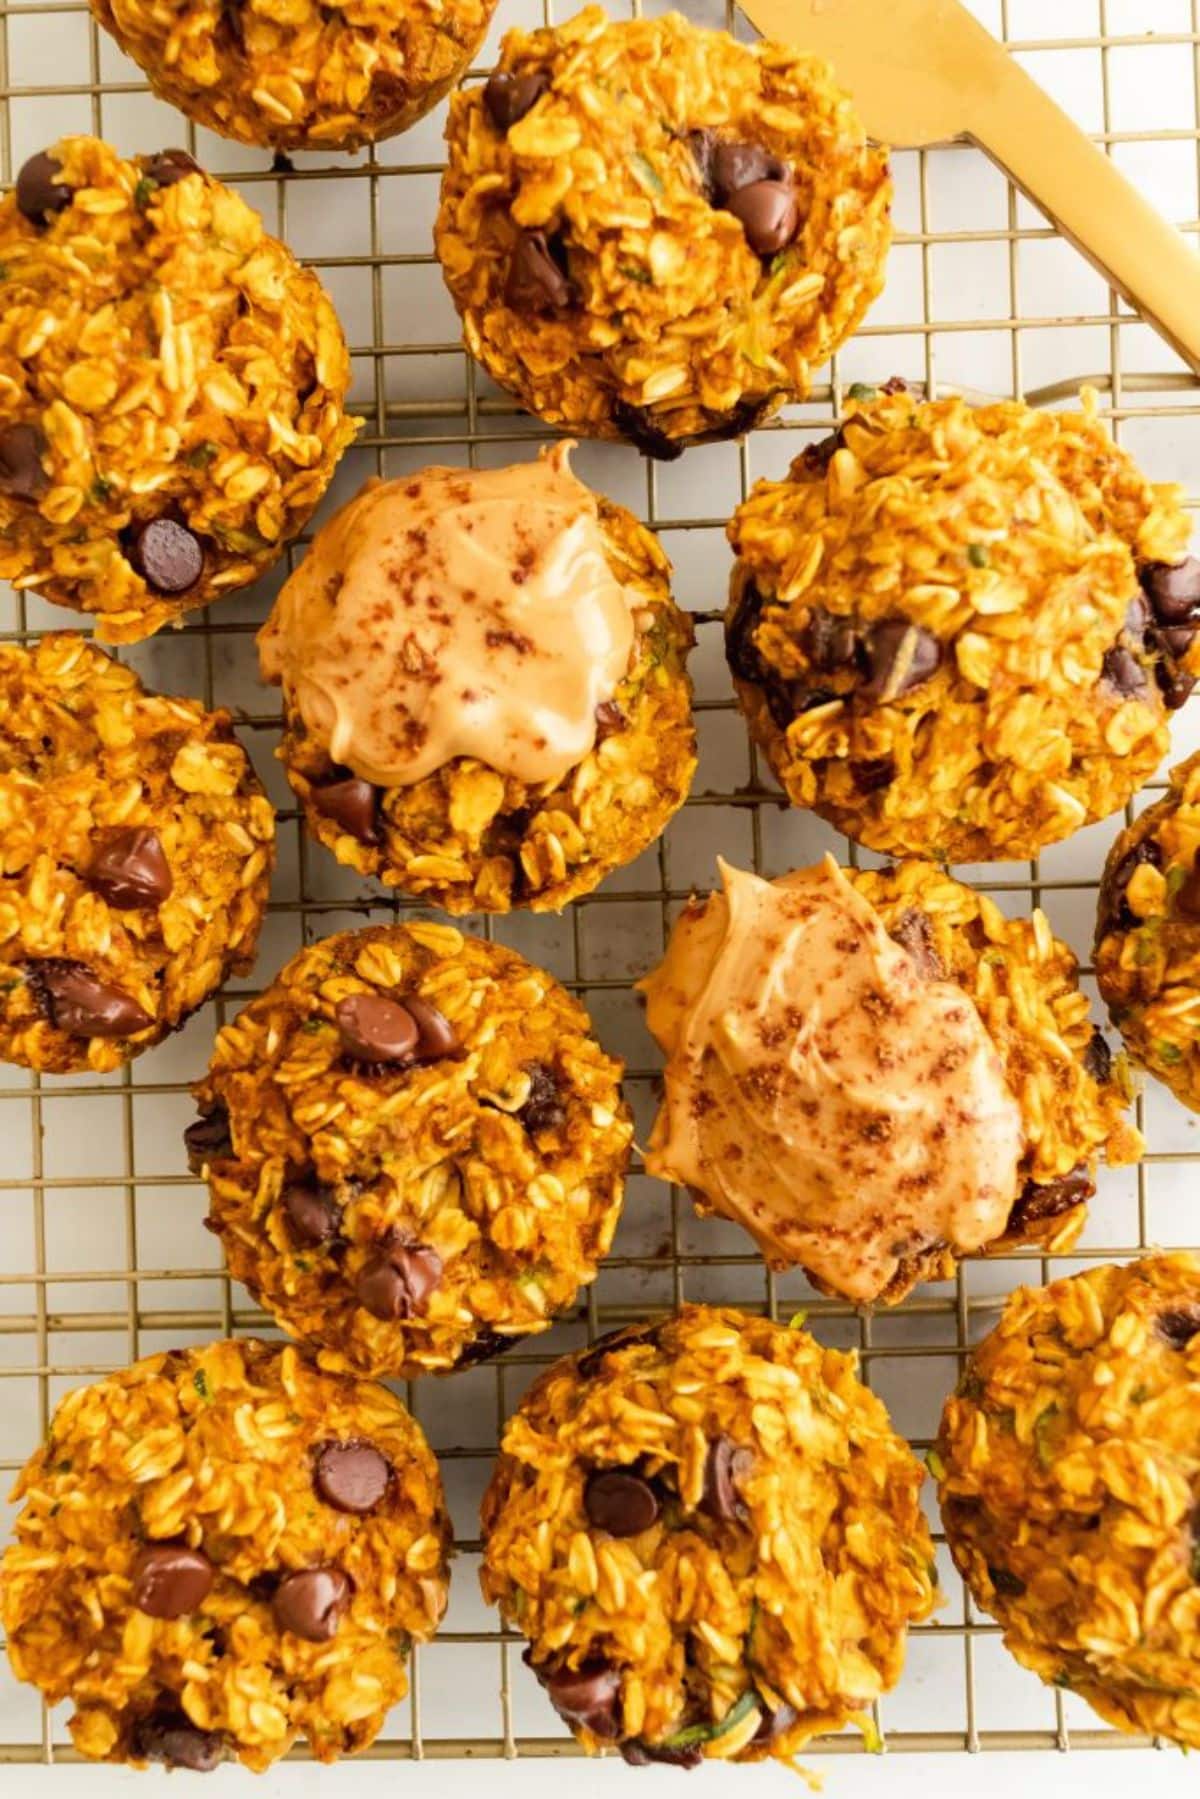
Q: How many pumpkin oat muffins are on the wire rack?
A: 12